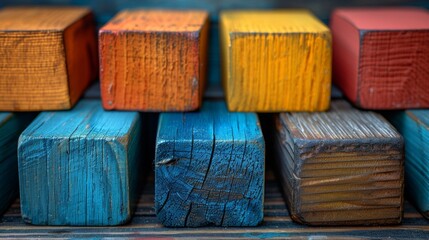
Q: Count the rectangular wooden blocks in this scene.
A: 9